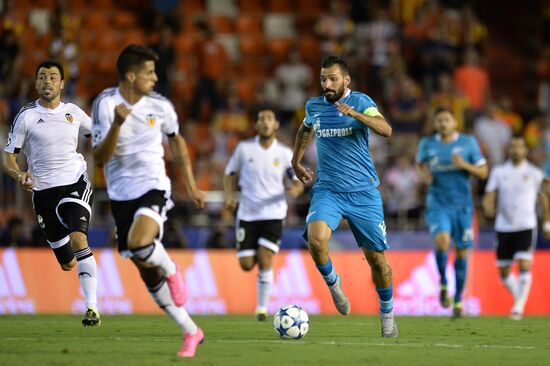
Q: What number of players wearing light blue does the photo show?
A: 2